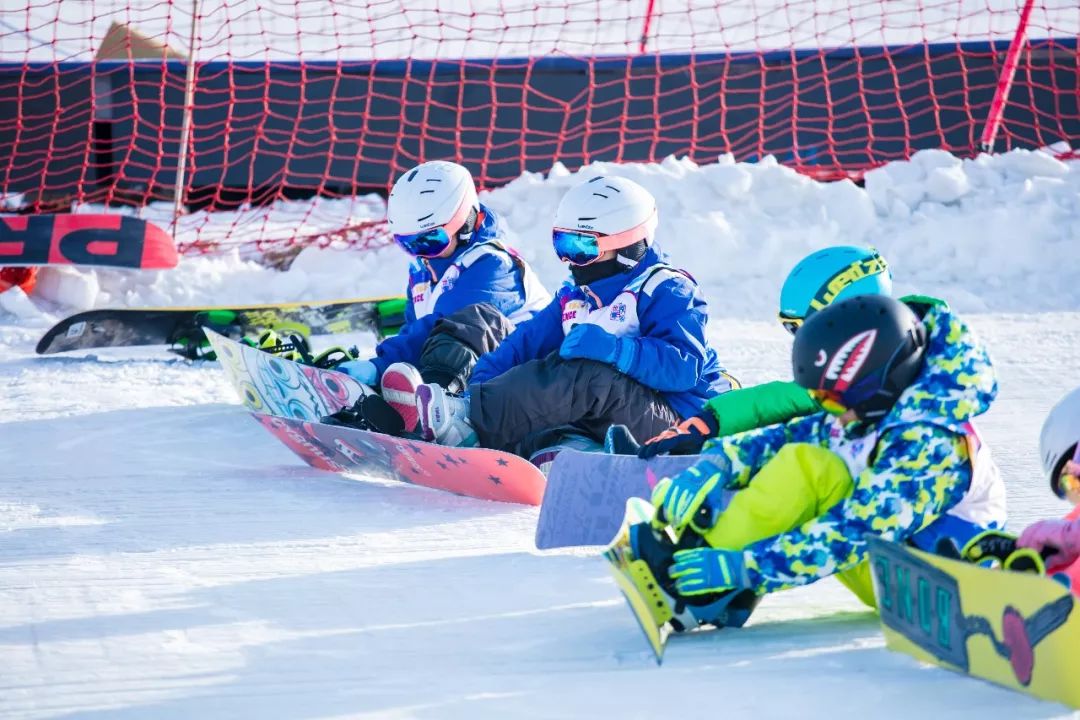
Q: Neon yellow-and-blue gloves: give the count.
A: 2